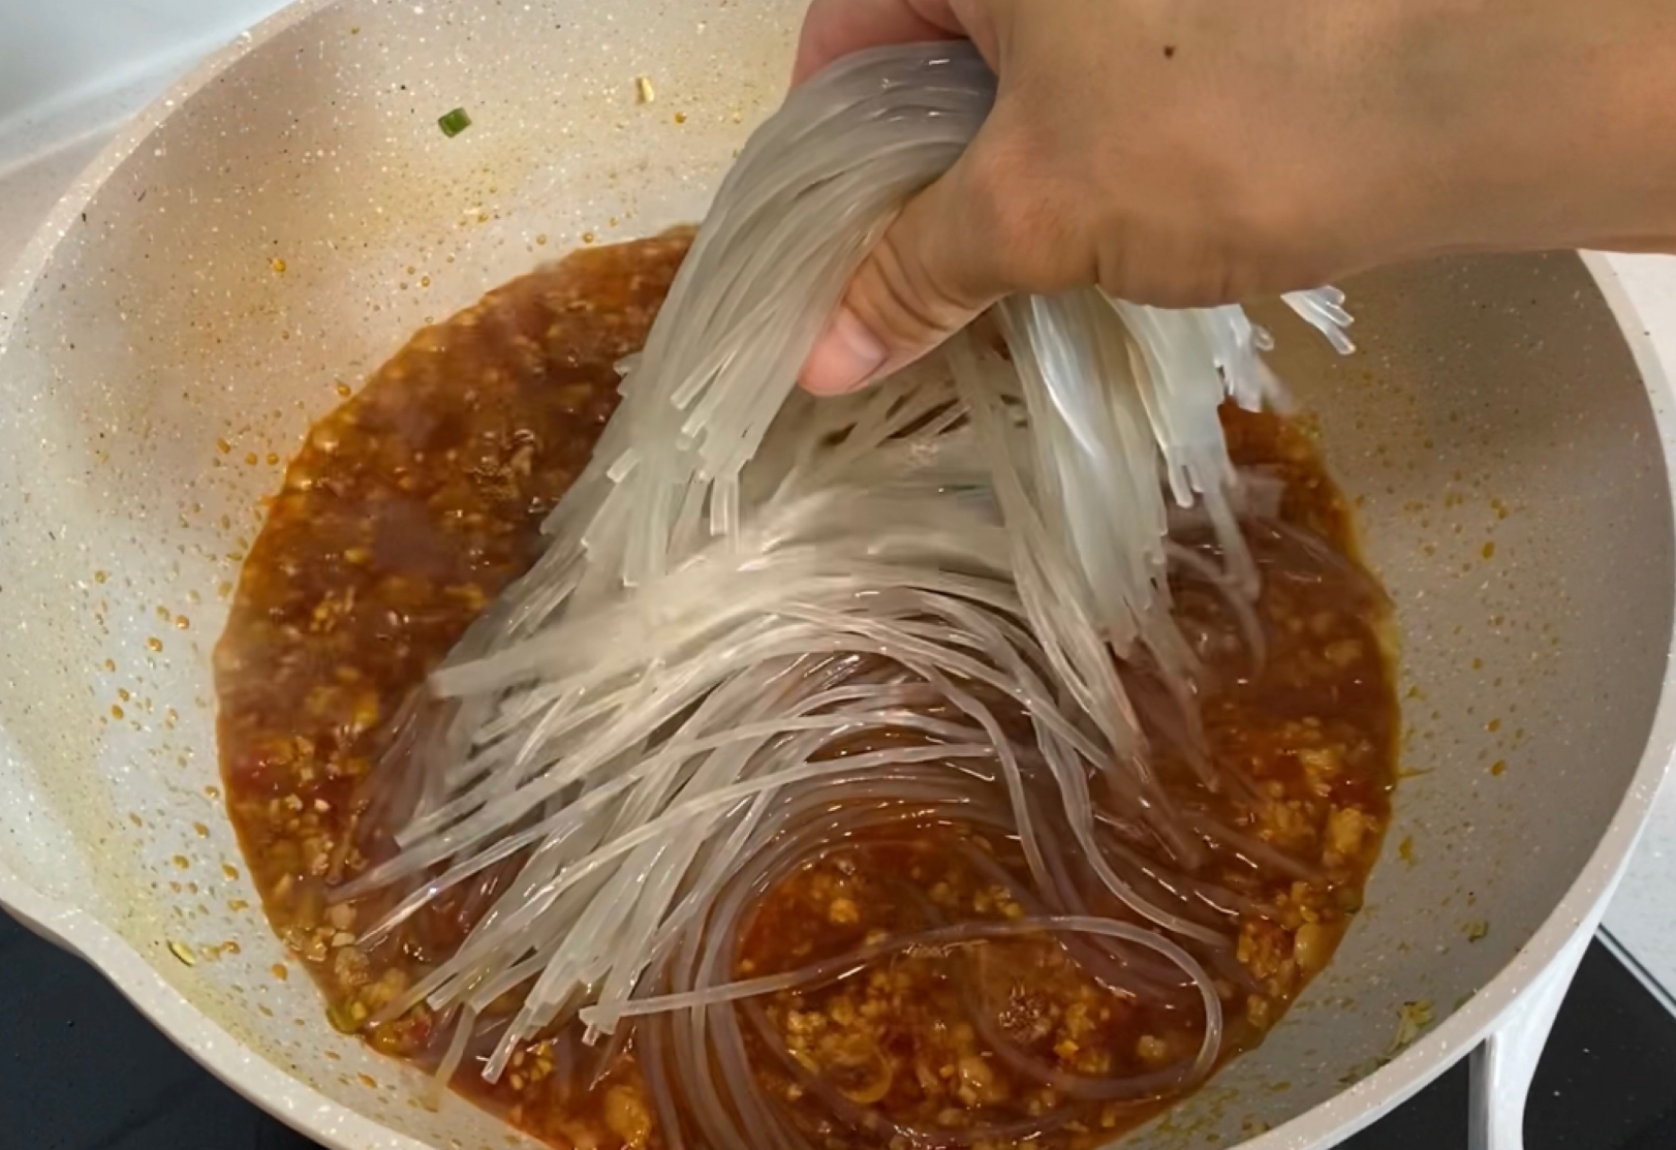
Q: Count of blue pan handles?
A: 0